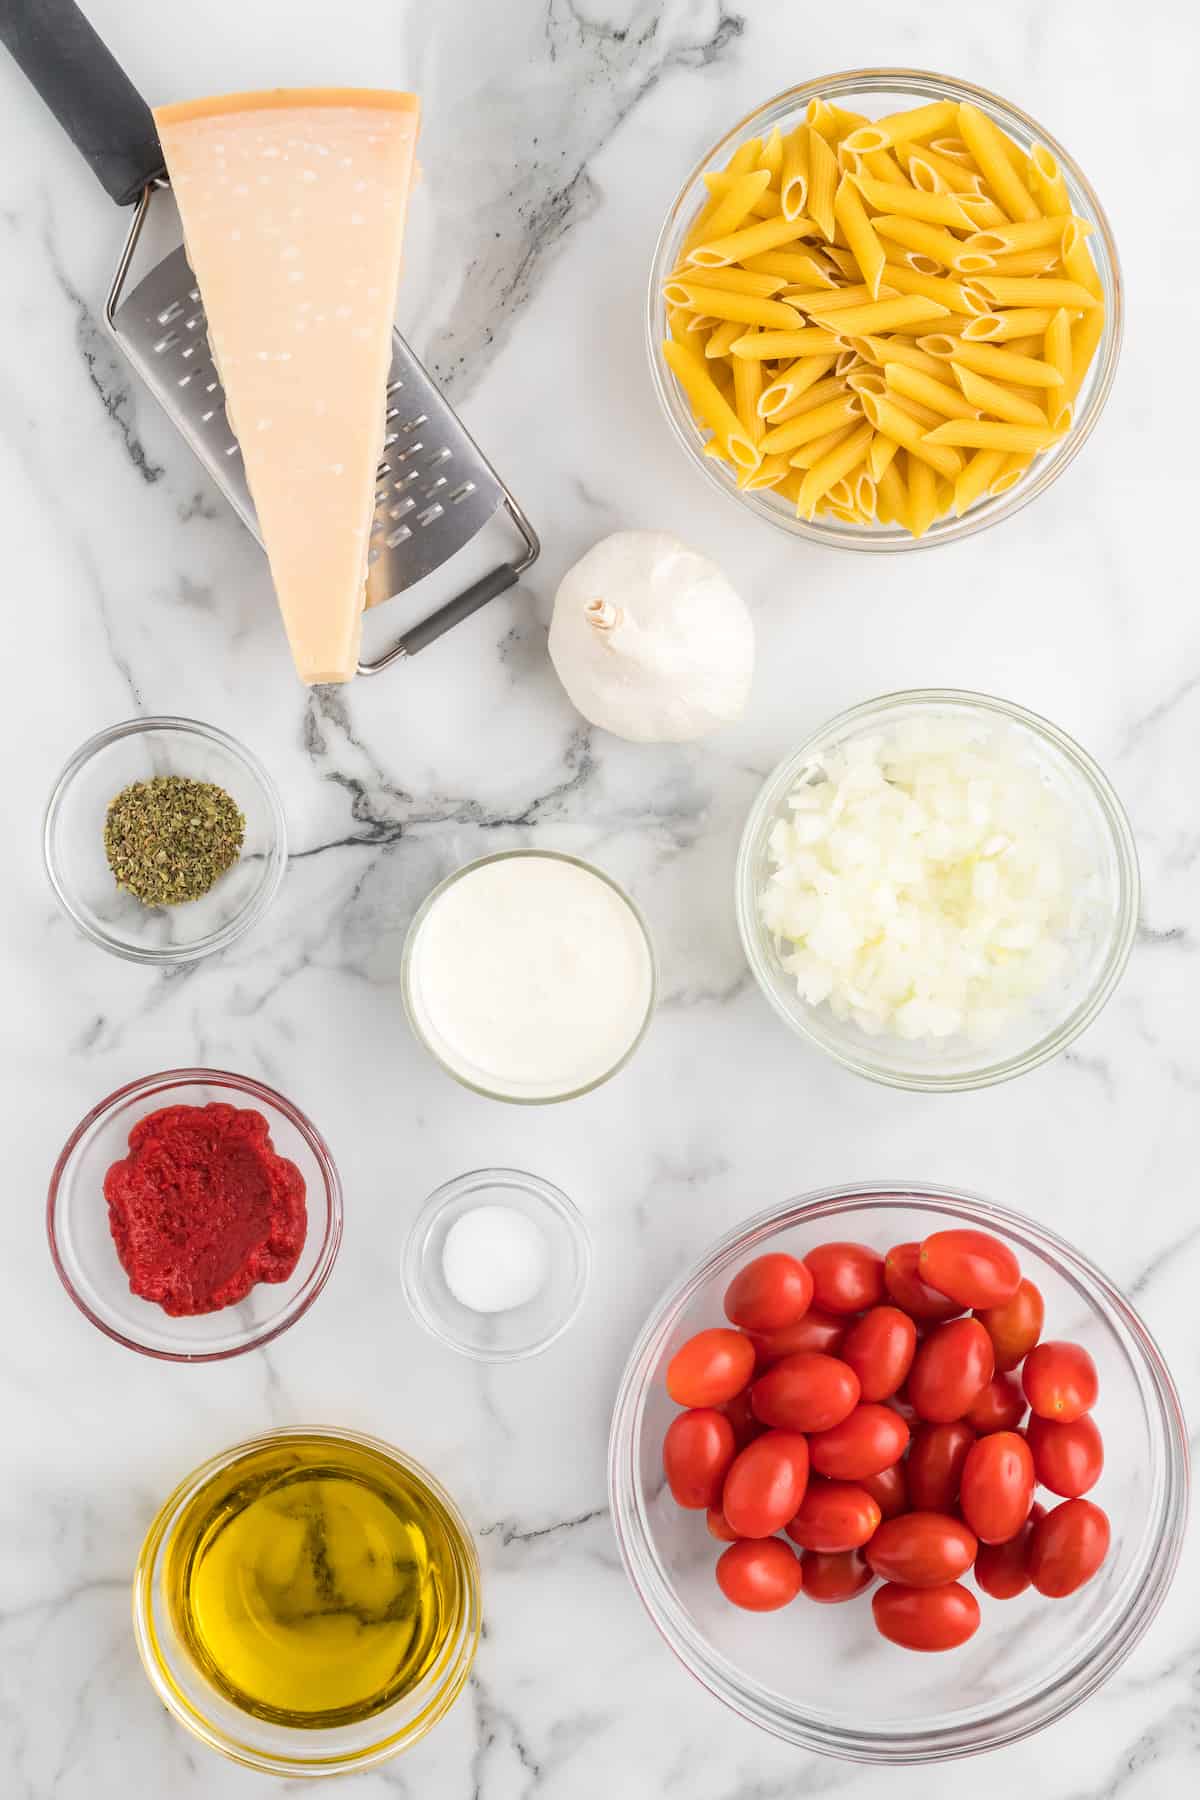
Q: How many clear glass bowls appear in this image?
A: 8